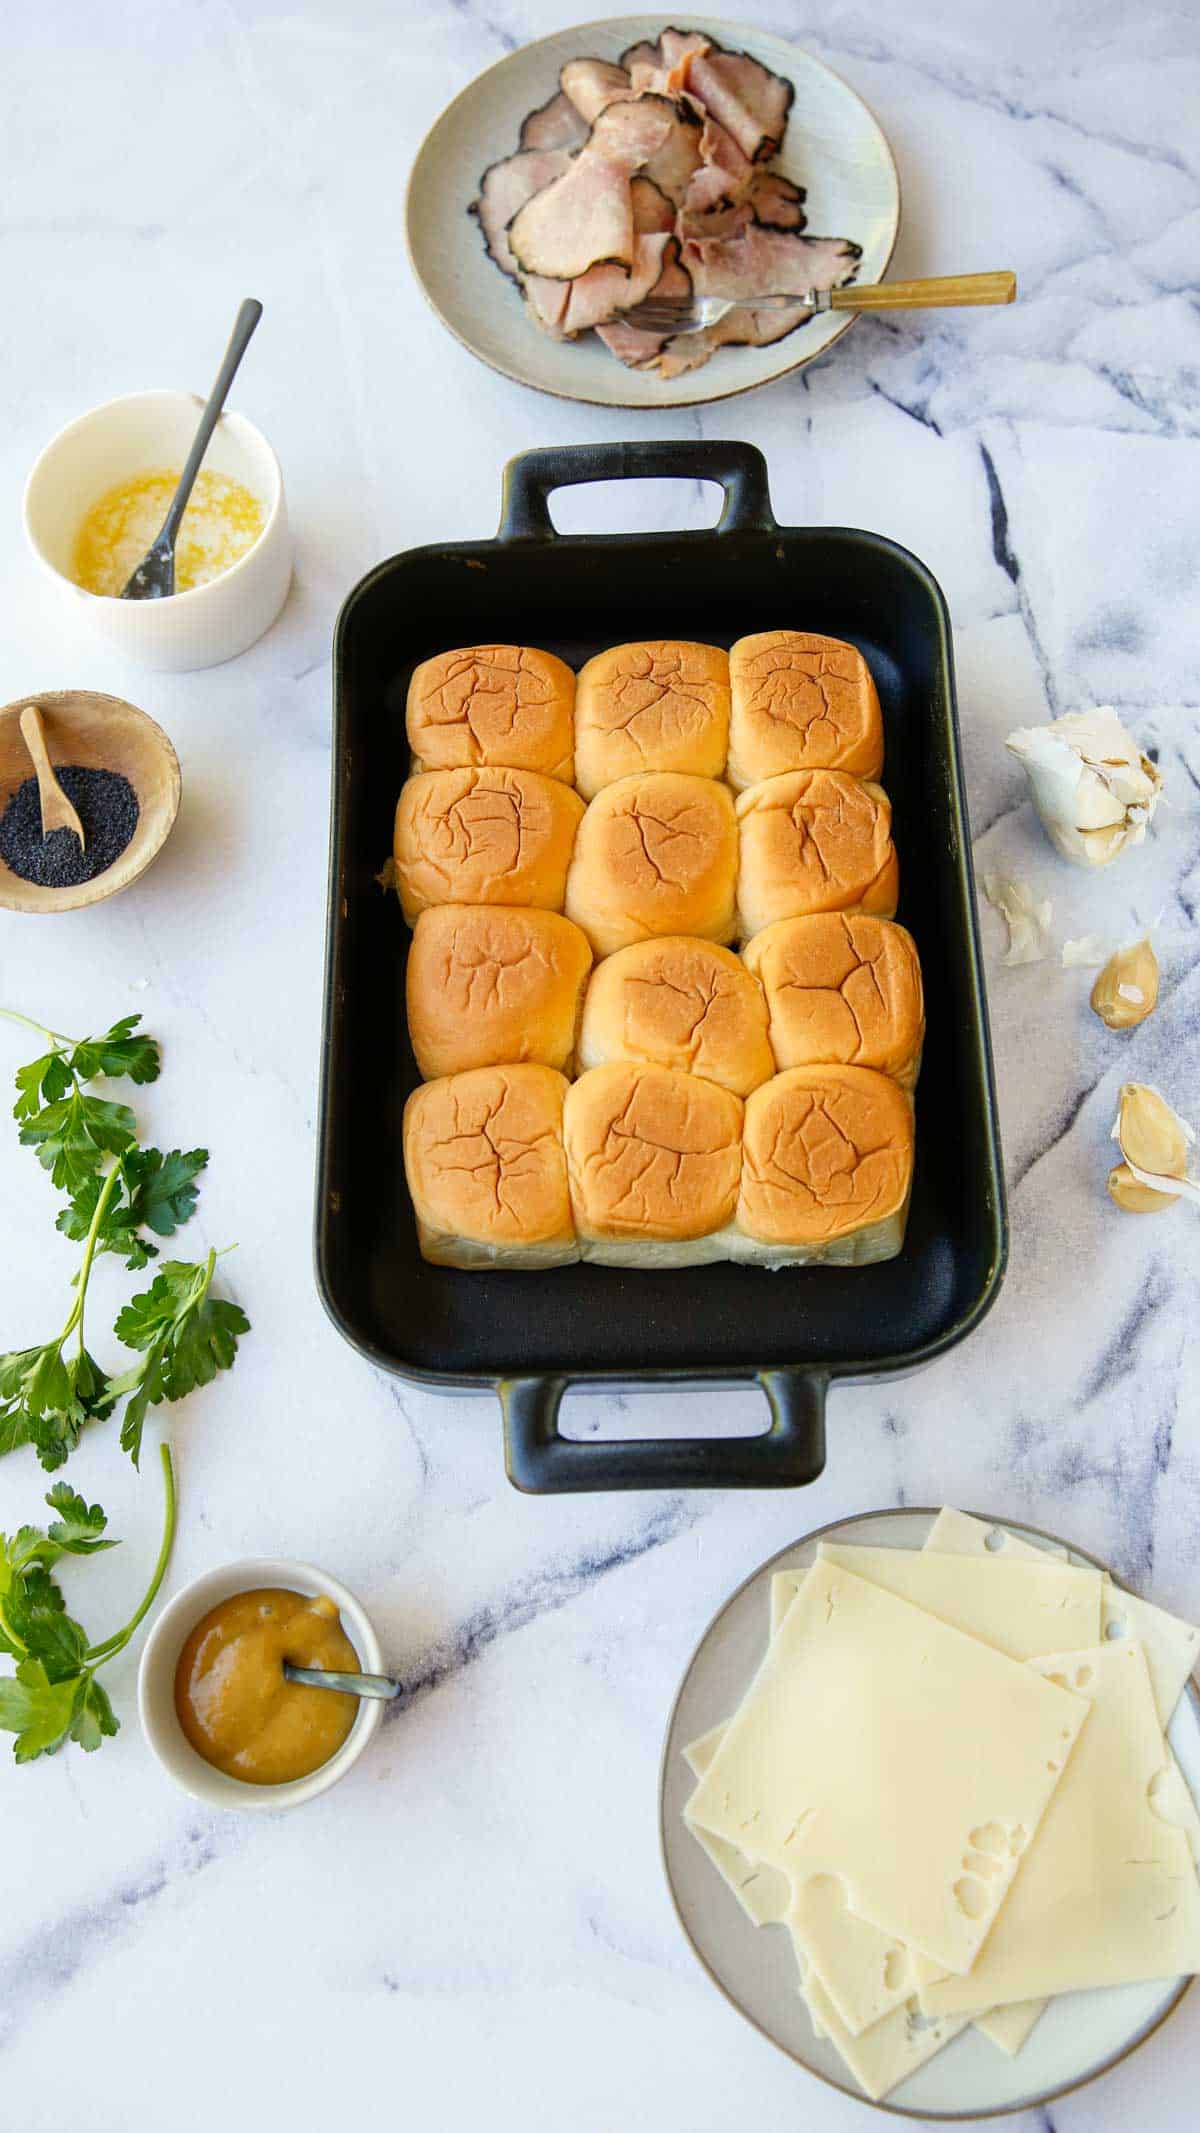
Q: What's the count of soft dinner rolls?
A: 12